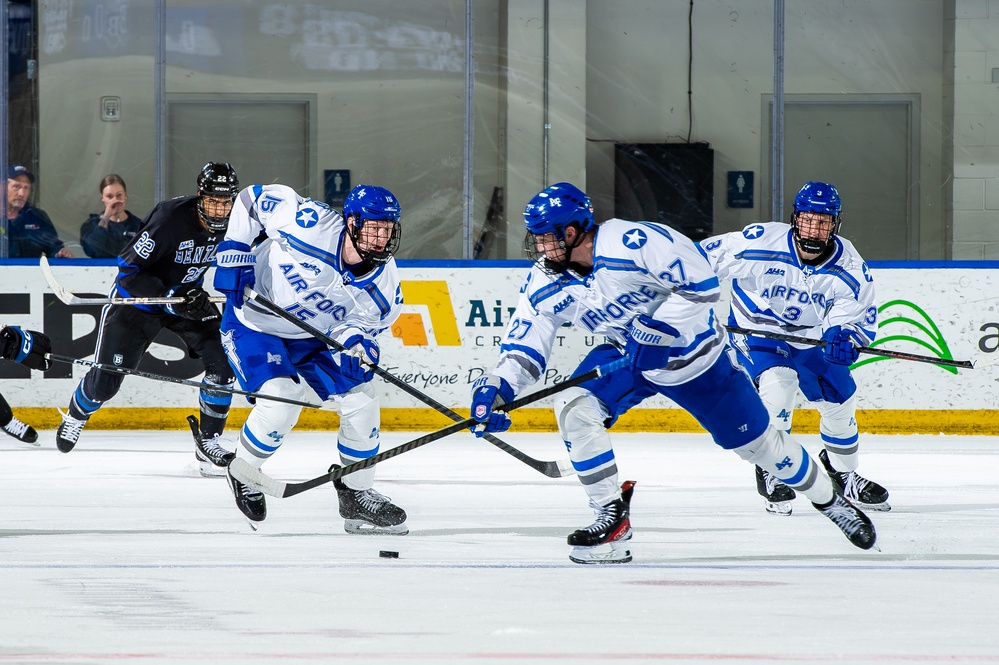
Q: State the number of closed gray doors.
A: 2